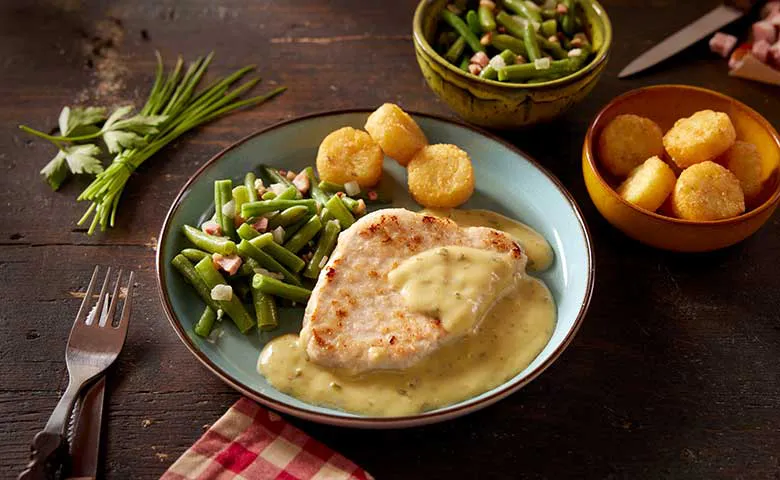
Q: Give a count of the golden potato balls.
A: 8